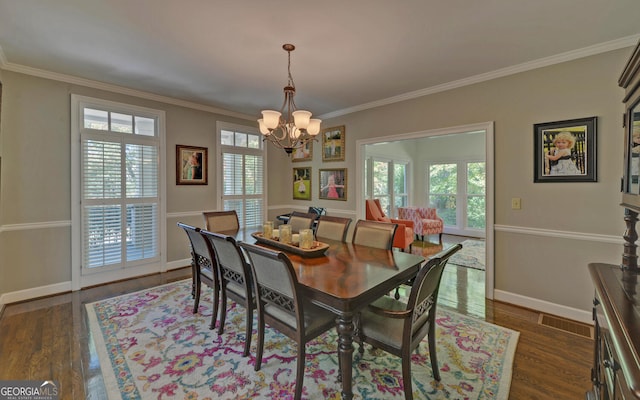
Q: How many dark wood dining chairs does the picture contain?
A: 8